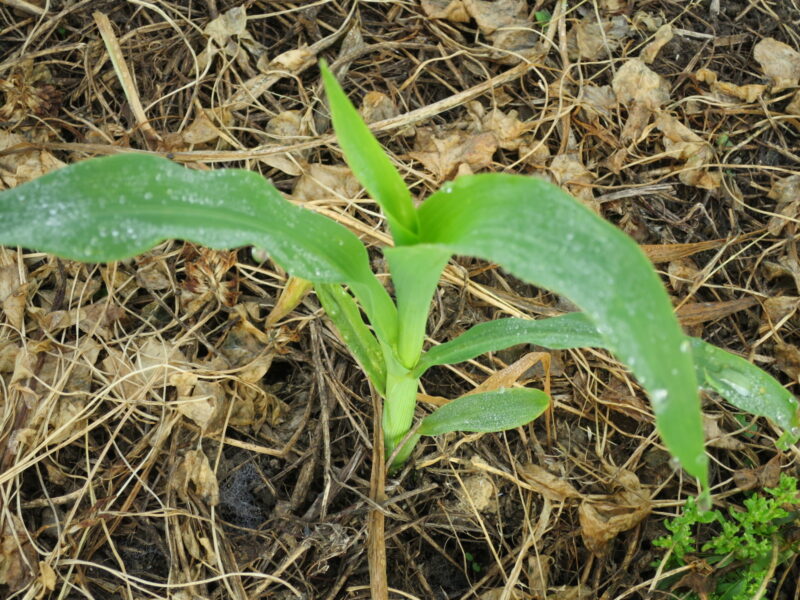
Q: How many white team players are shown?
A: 0